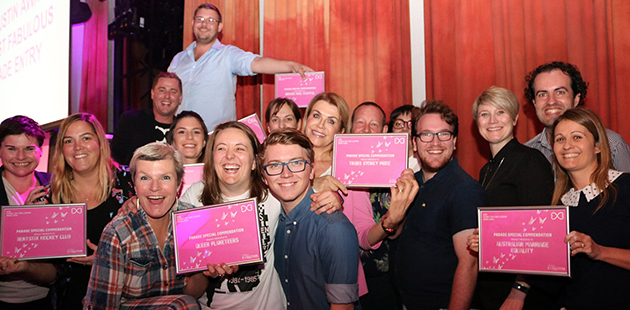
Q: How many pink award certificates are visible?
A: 7